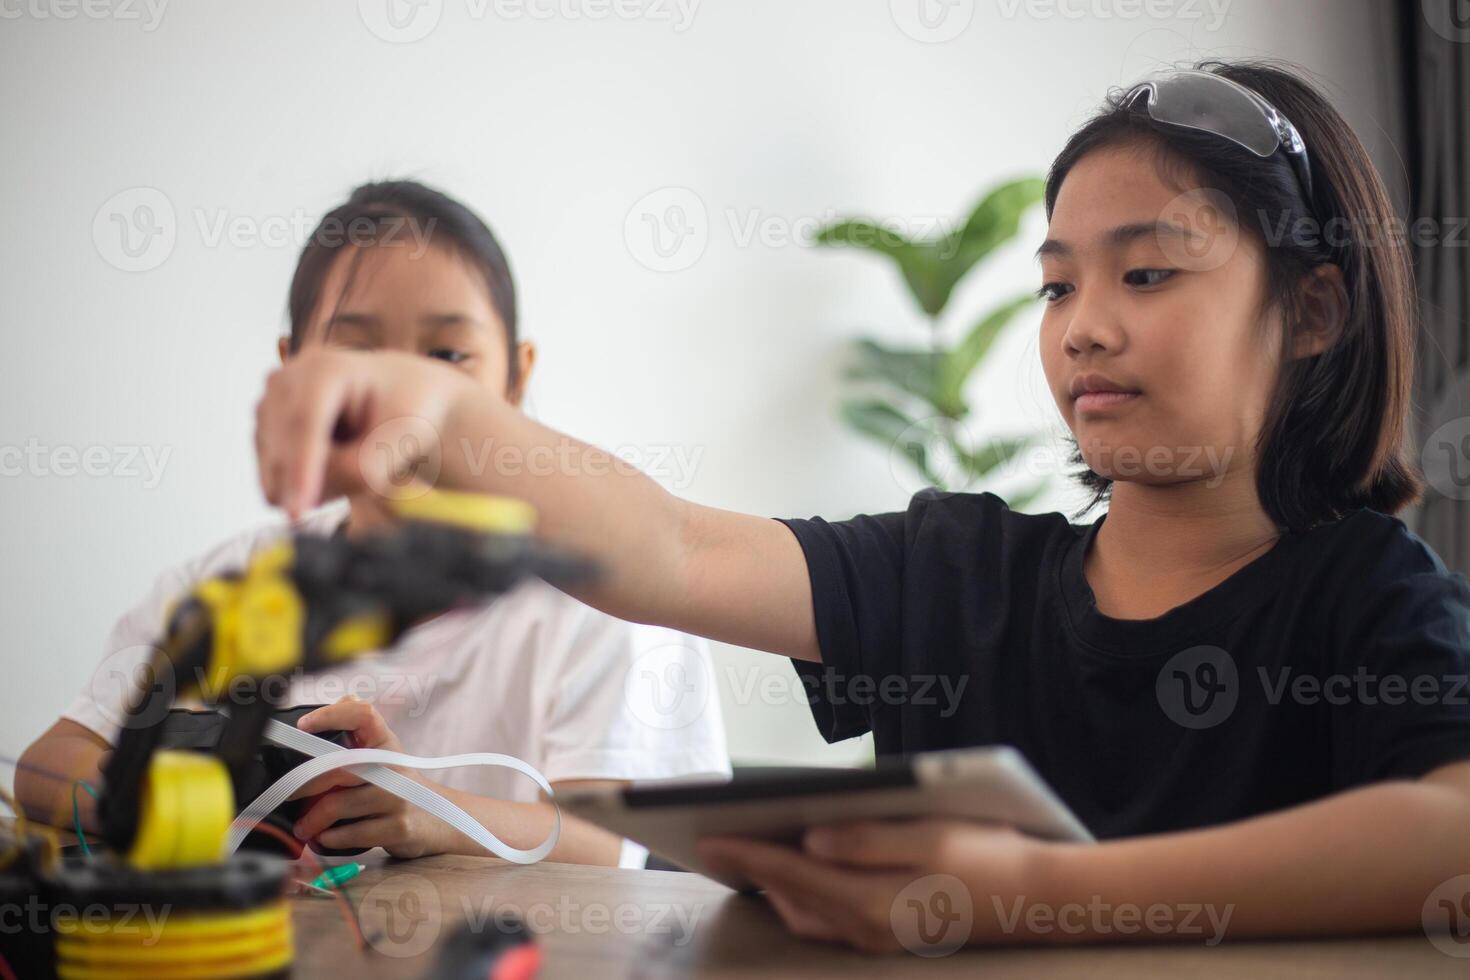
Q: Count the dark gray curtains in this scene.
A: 1